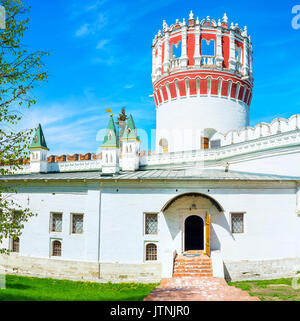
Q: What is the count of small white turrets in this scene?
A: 3